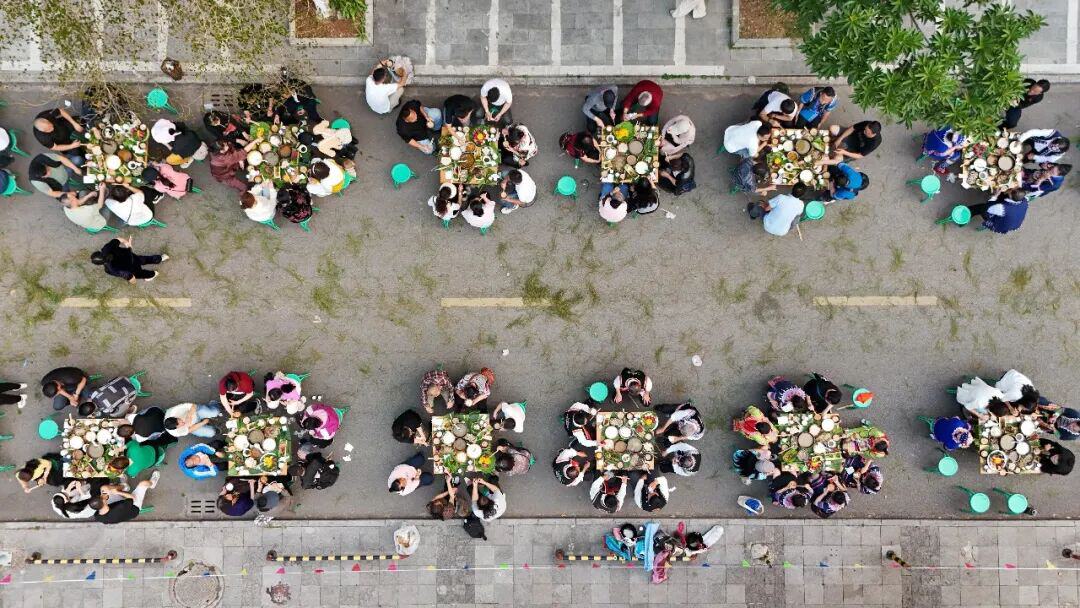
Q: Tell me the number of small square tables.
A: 12